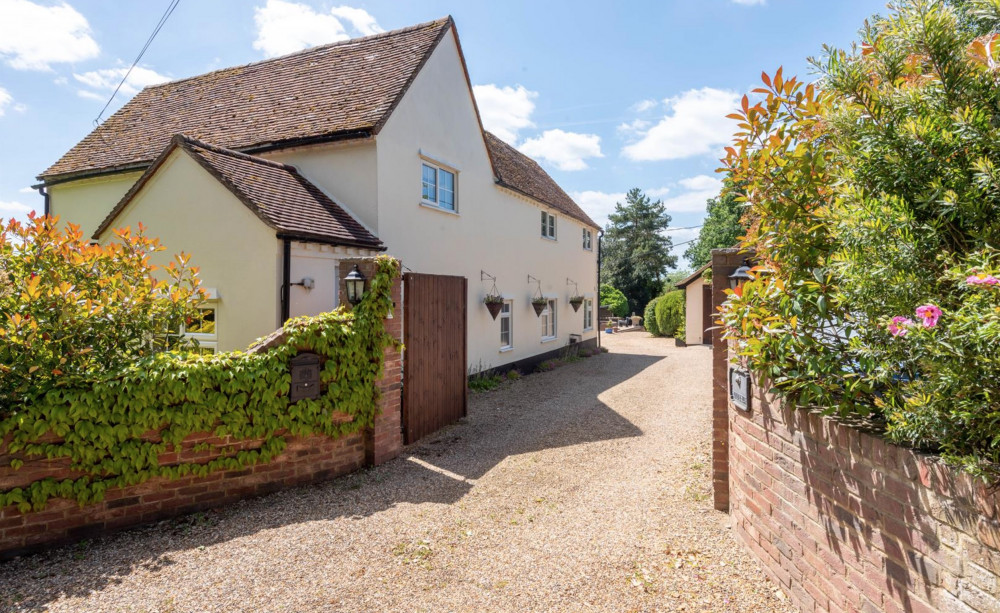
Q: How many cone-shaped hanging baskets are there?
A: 3